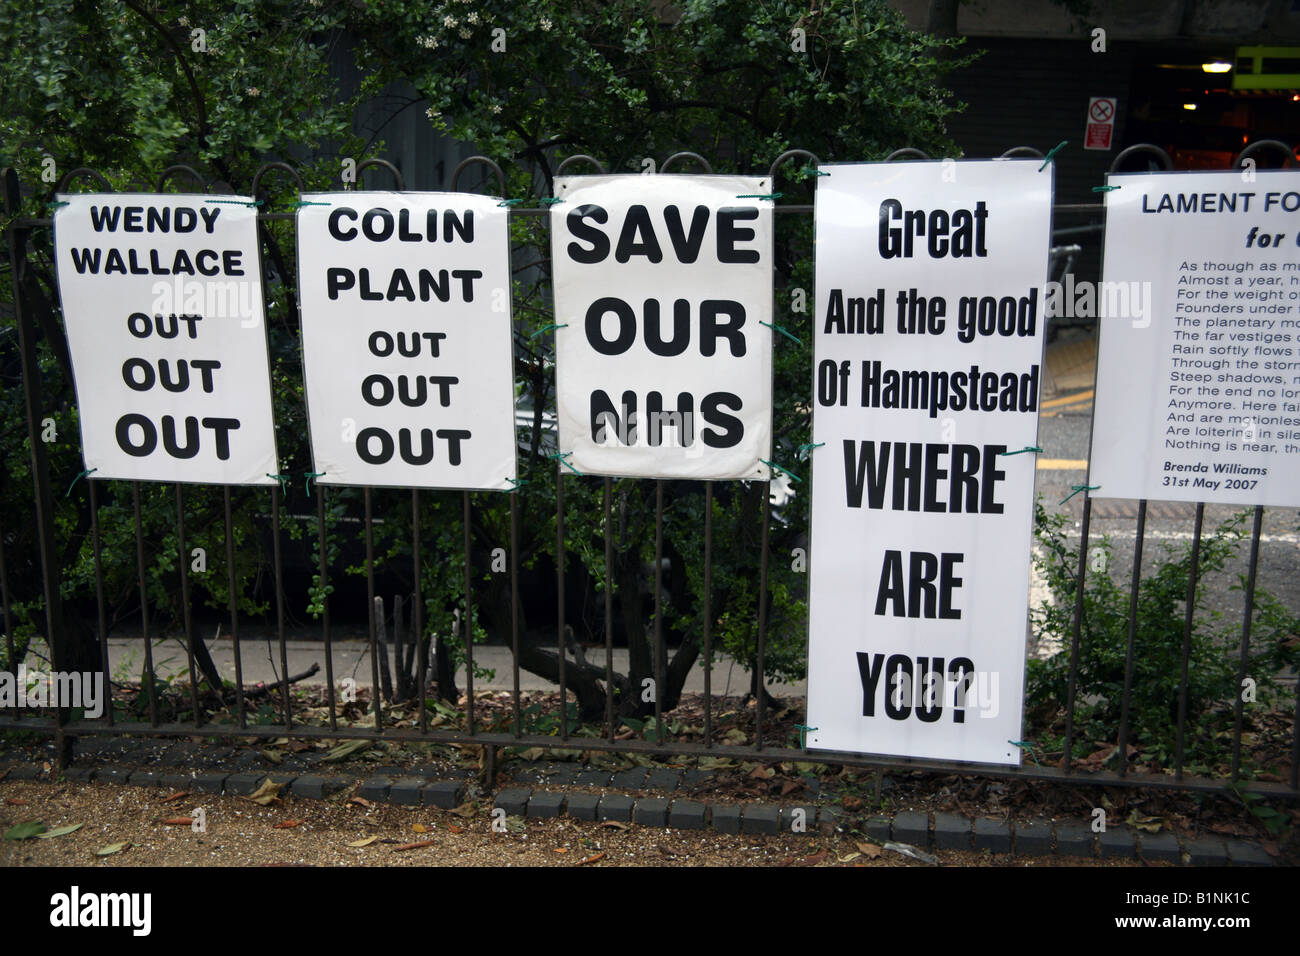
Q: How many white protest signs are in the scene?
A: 5